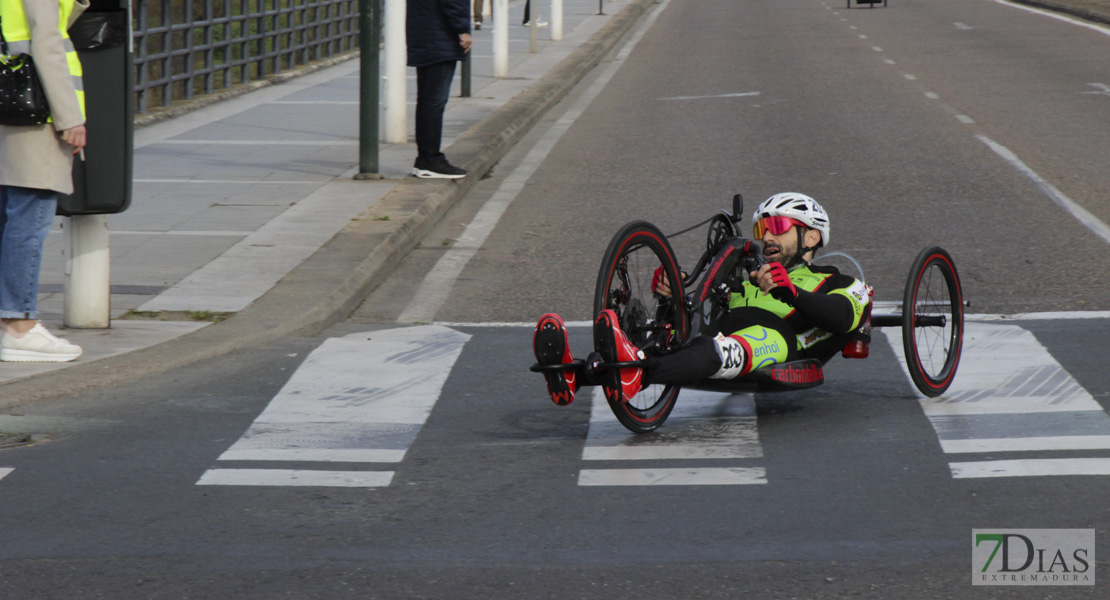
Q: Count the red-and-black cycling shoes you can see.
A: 2